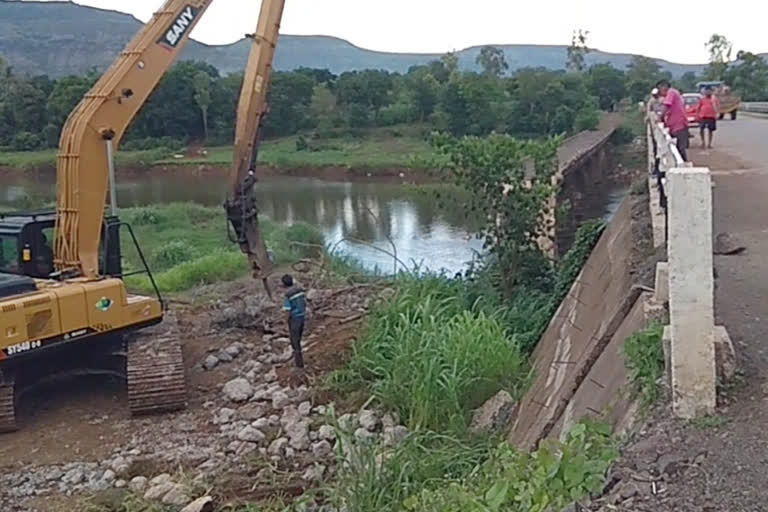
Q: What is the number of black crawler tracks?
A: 2